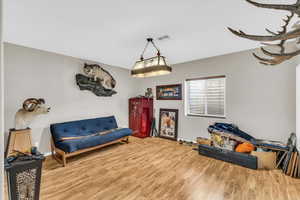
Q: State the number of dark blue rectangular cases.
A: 1